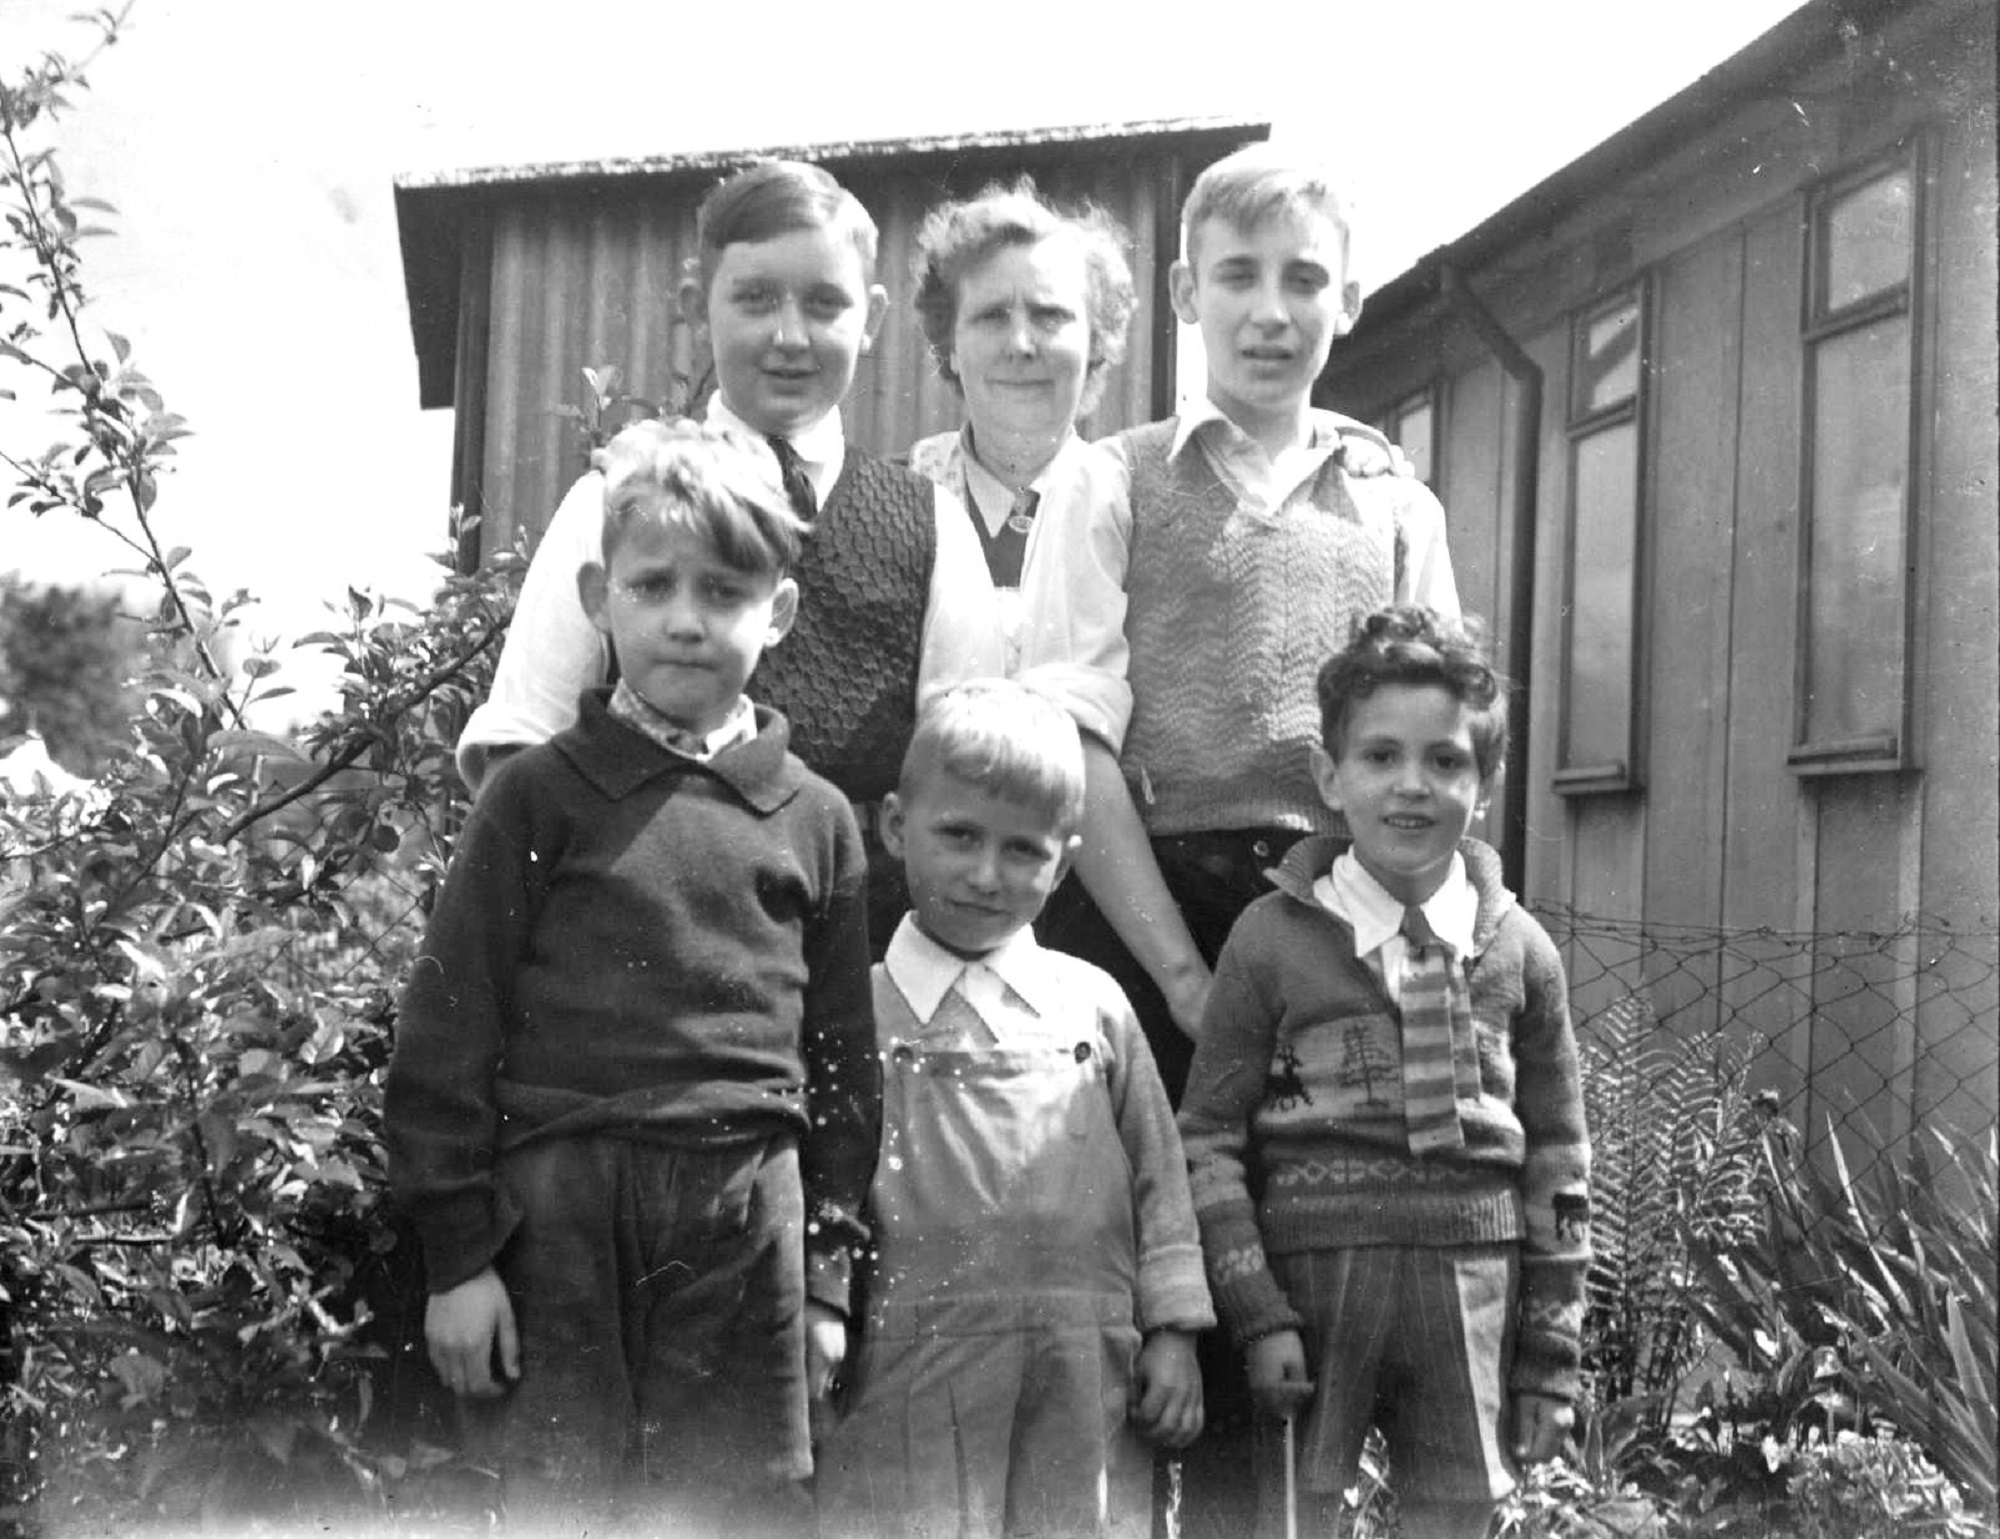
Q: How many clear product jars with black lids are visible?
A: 0